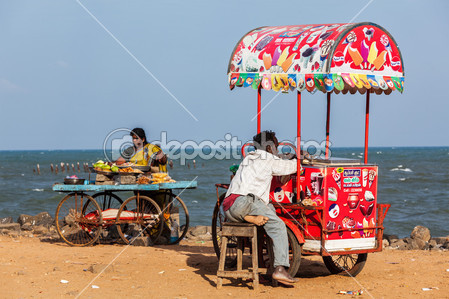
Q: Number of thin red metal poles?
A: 4